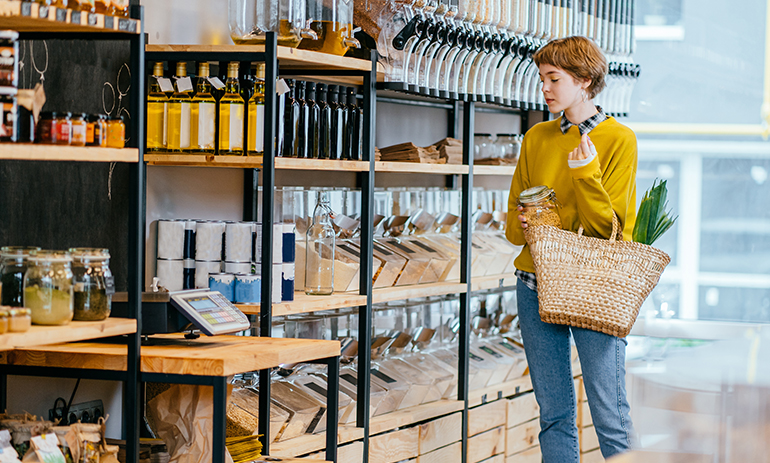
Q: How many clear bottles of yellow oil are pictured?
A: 5